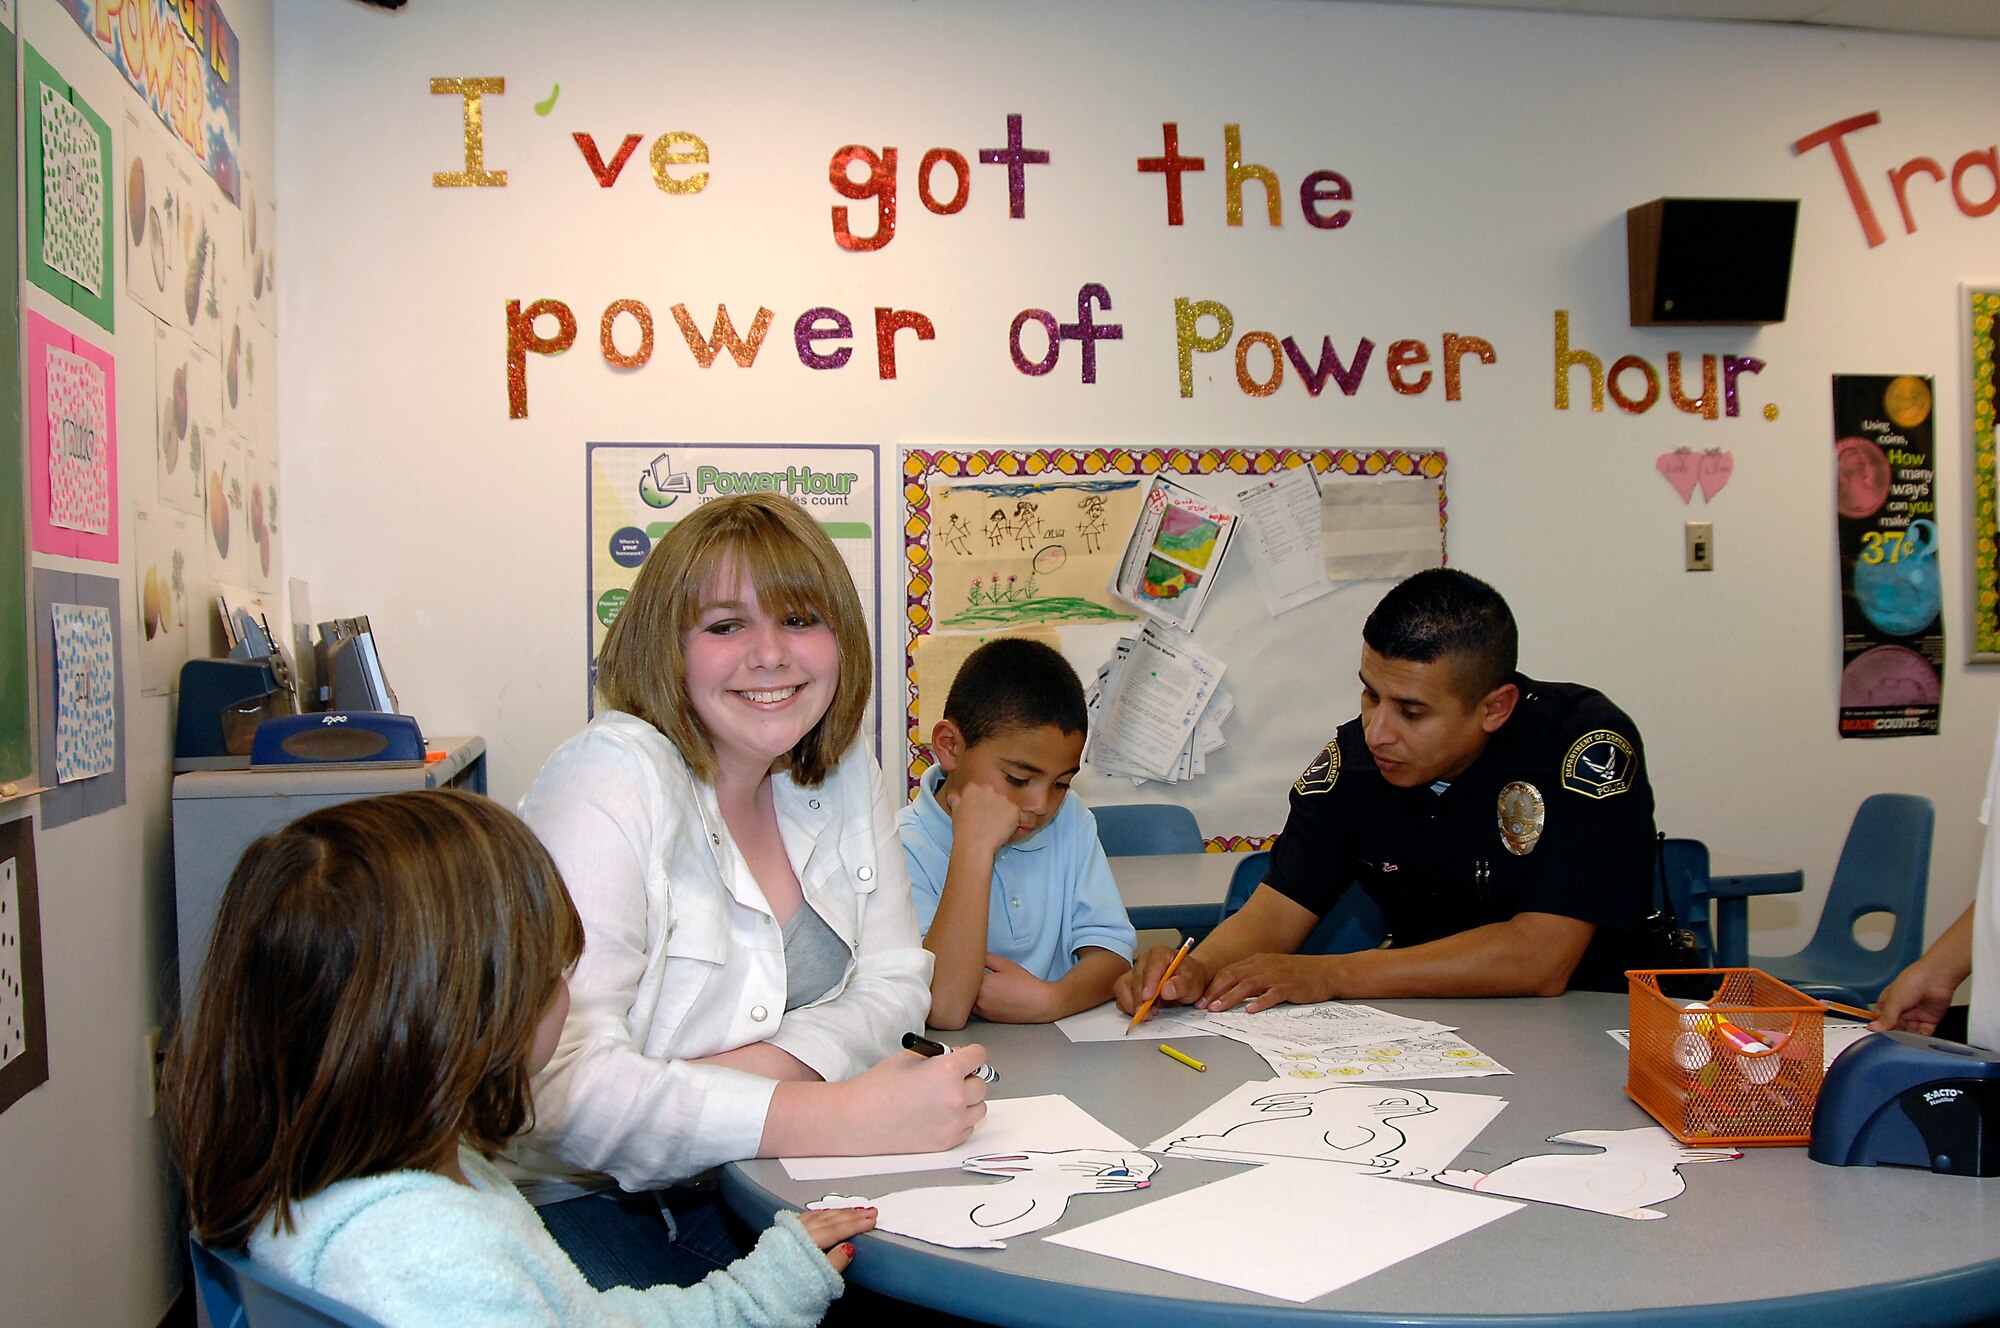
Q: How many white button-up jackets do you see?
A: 1